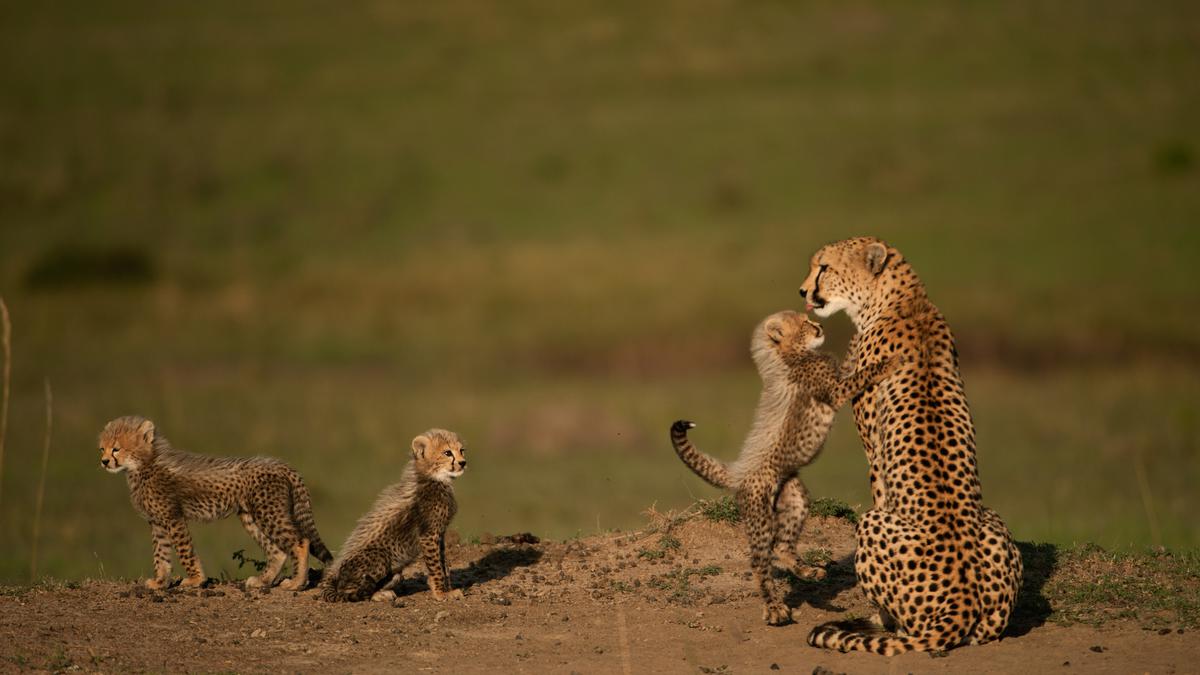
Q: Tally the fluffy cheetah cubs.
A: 3